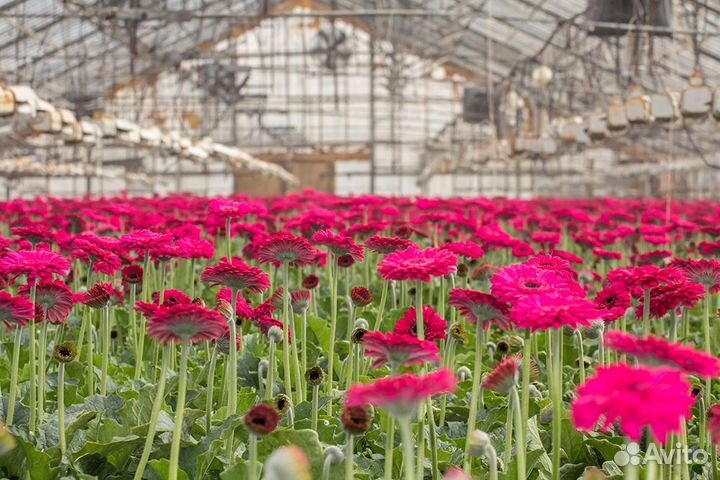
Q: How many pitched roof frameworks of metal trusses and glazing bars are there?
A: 1